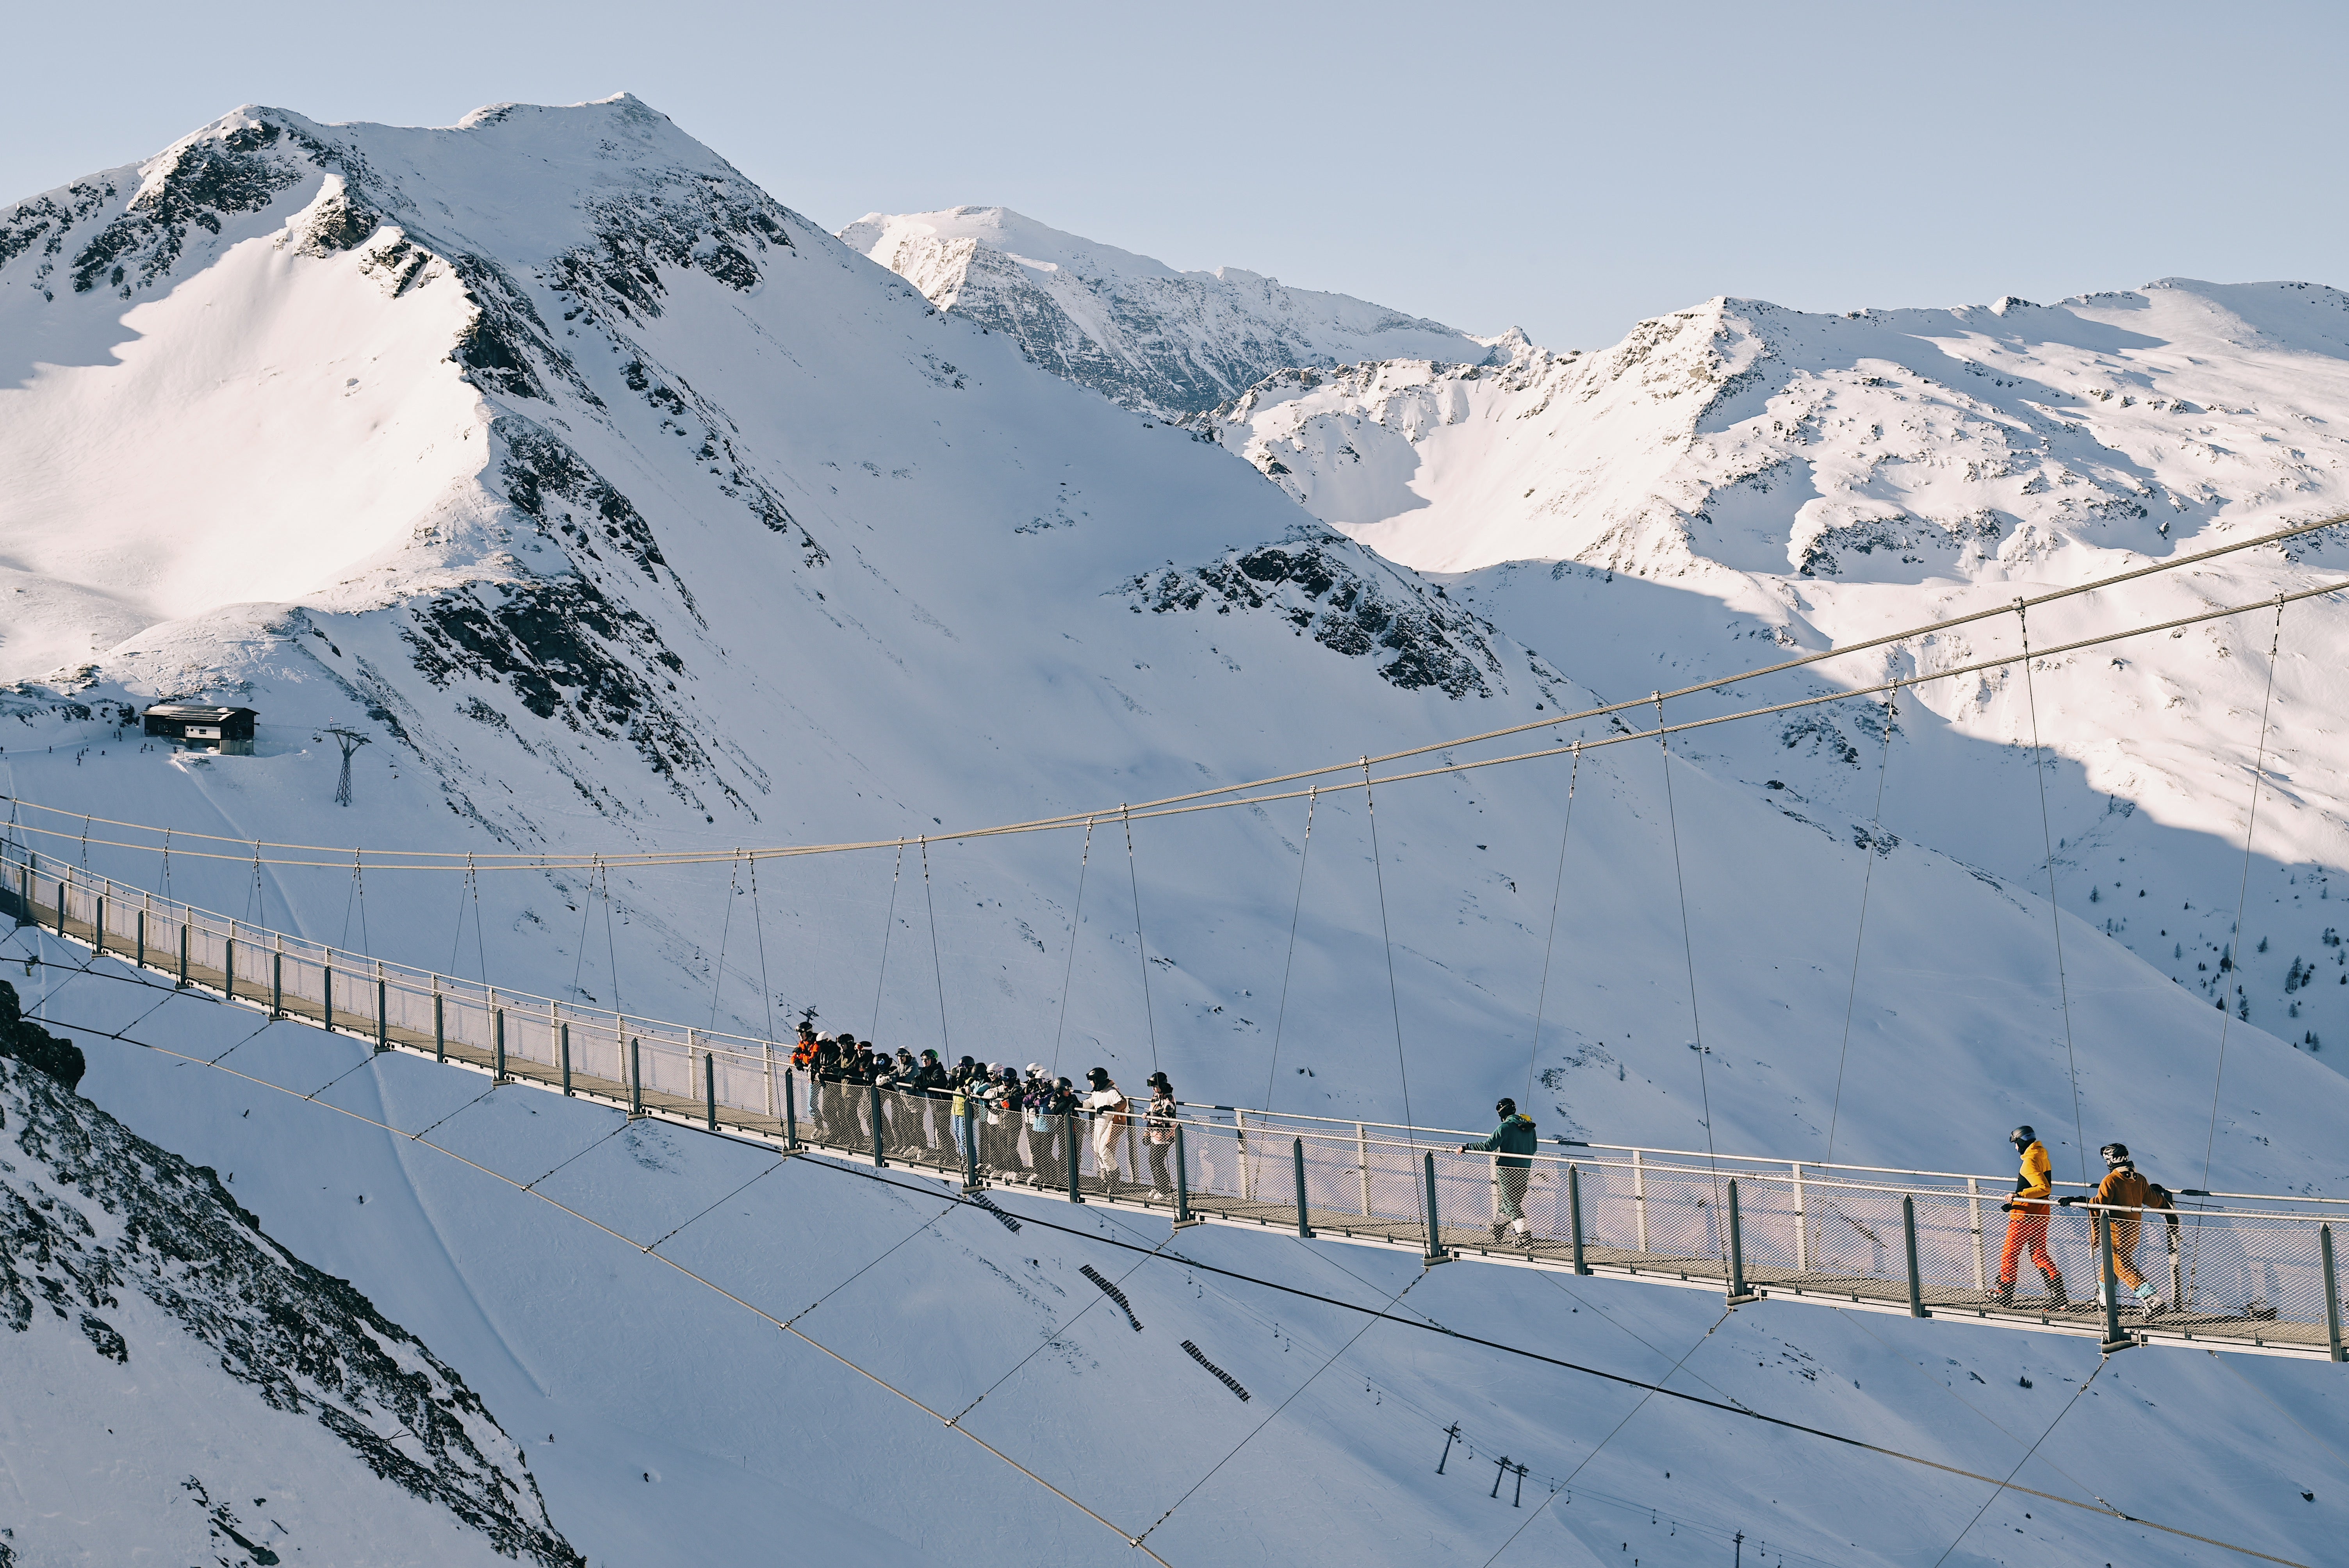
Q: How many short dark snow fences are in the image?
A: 3